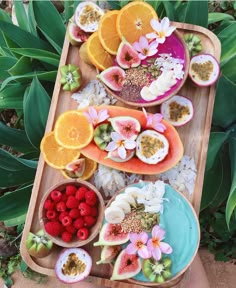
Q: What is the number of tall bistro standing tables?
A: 0